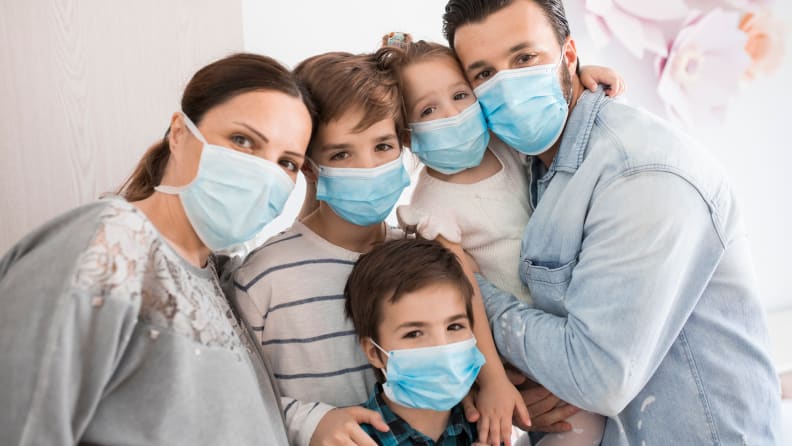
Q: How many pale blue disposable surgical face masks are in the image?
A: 5